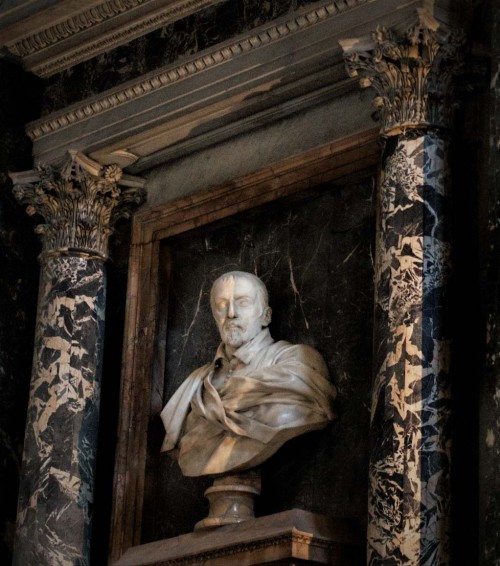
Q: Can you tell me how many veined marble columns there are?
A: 2